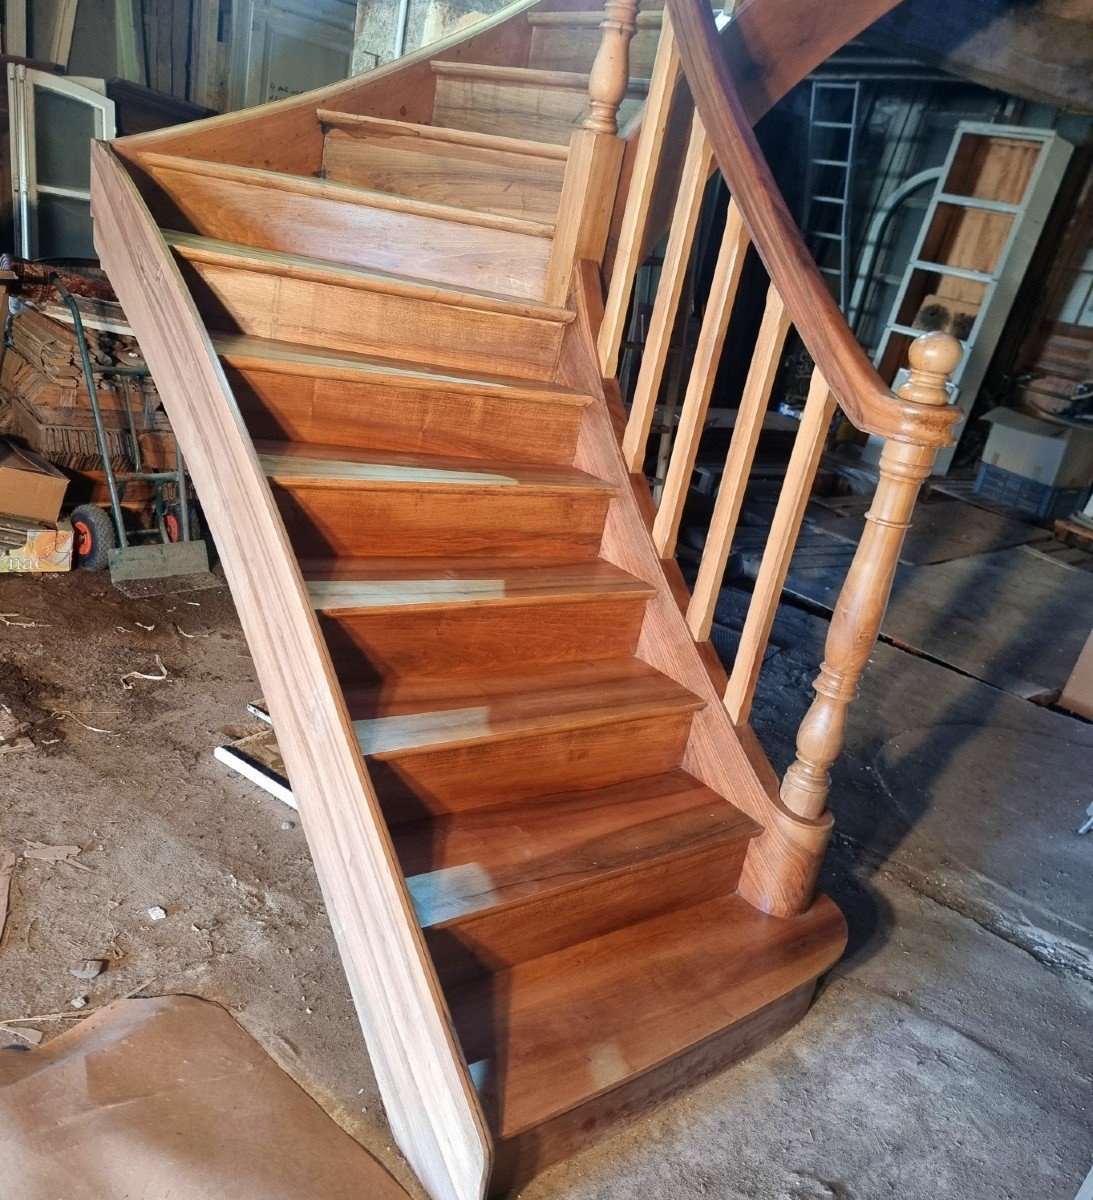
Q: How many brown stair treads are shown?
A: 11